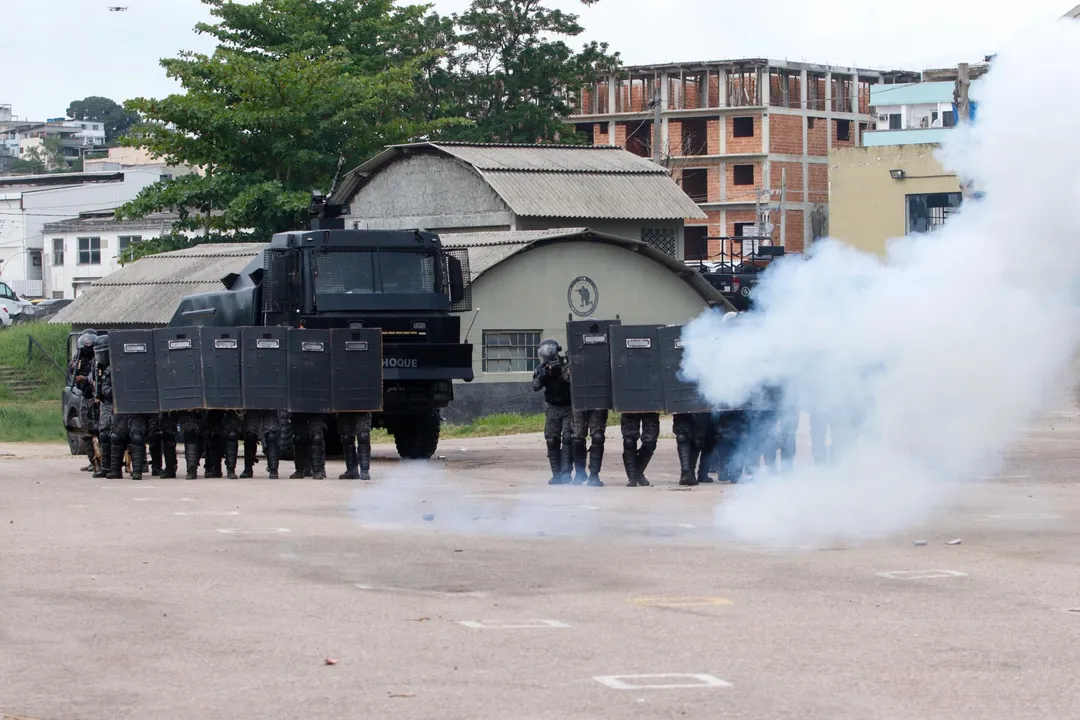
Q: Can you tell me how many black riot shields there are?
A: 9